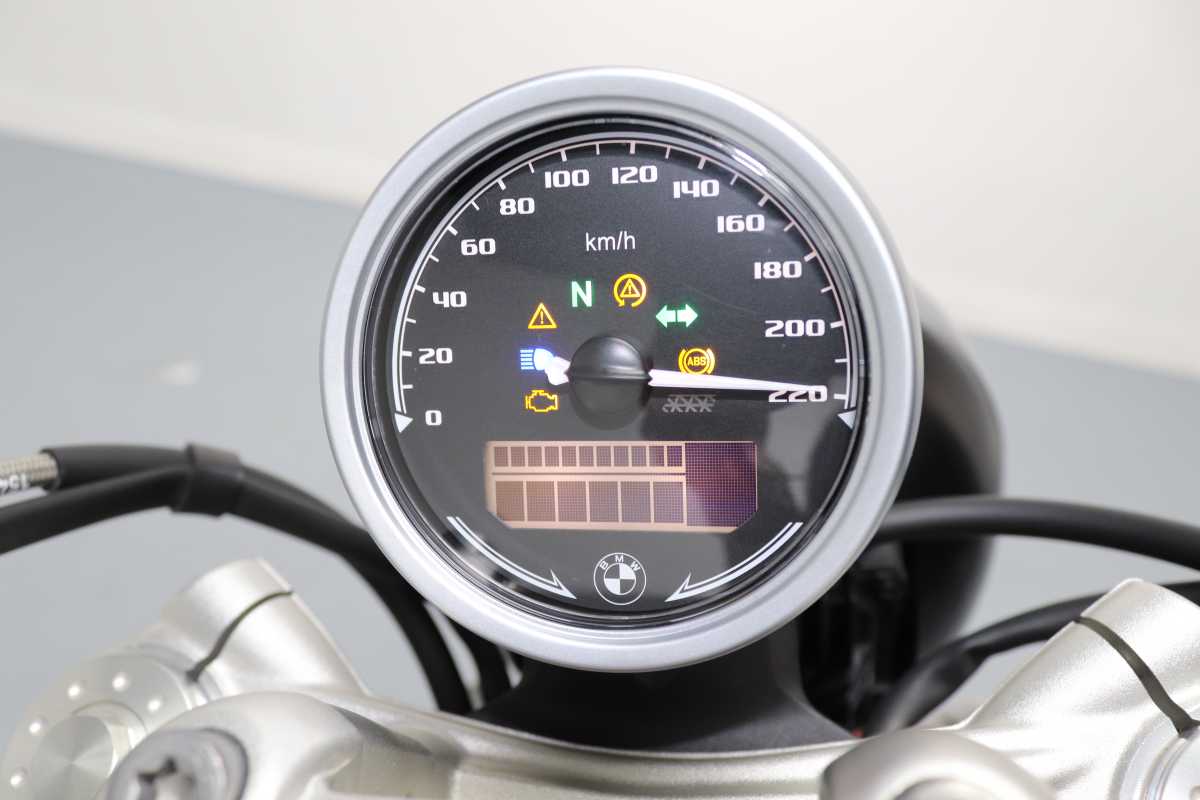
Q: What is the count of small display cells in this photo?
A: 11